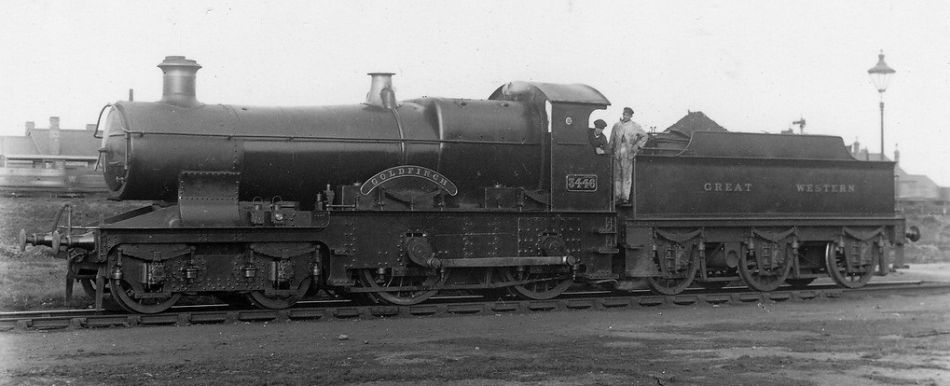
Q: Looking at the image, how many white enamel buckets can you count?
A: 0